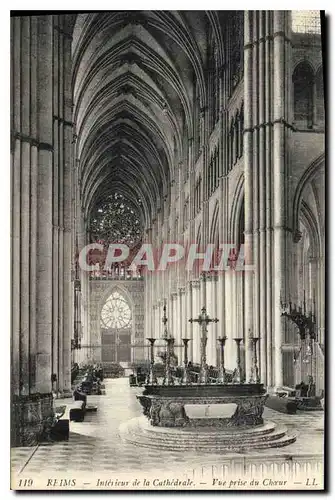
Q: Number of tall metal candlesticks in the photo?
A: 6